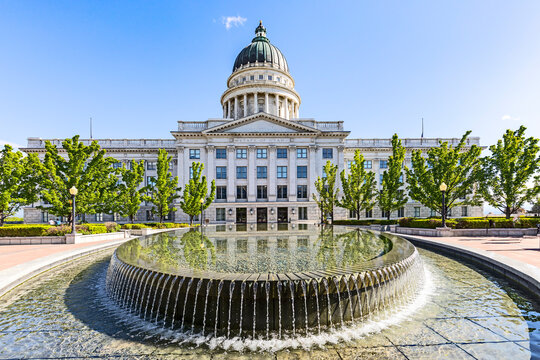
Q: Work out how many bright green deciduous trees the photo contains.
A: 10